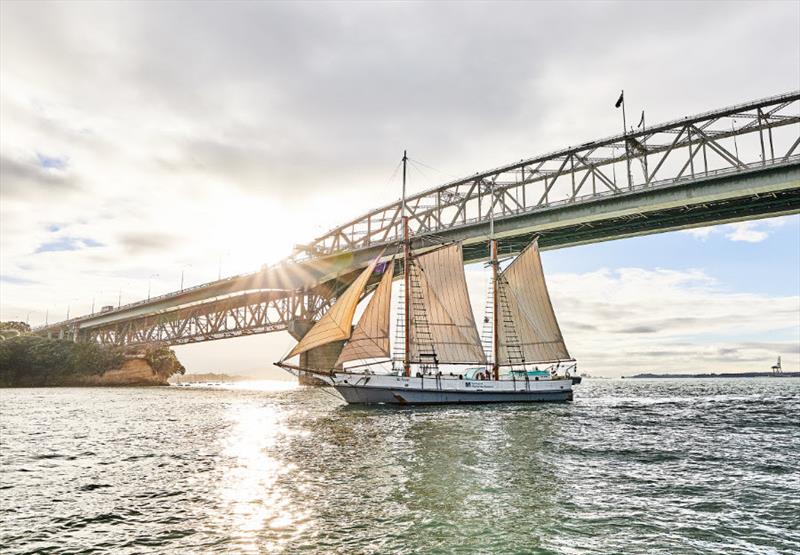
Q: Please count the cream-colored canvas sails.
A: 4